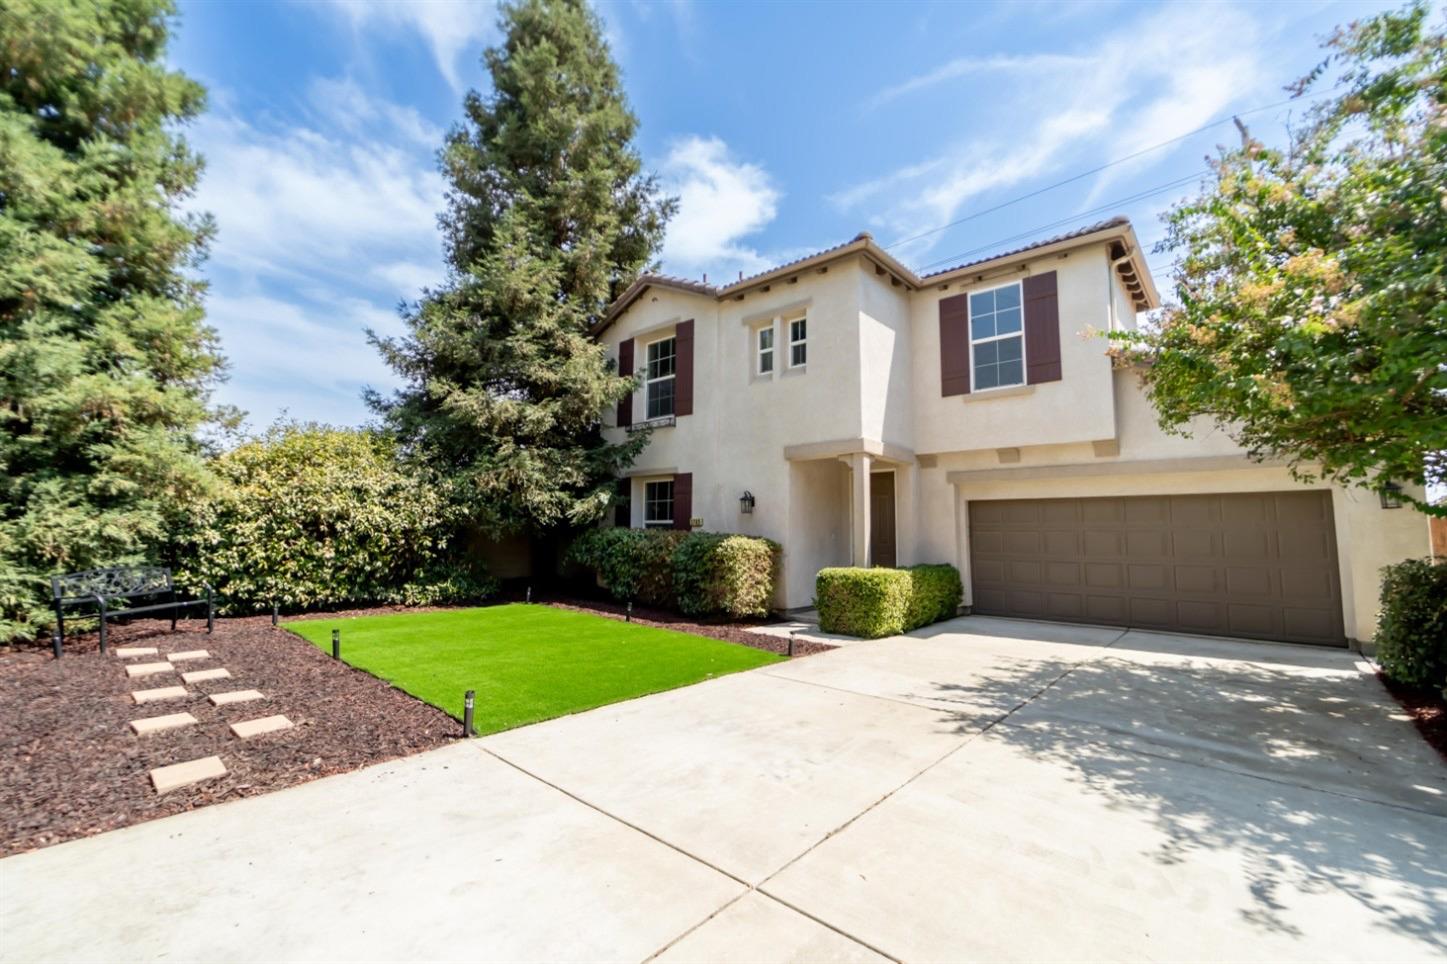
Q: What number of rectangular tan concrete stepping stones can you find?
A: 9